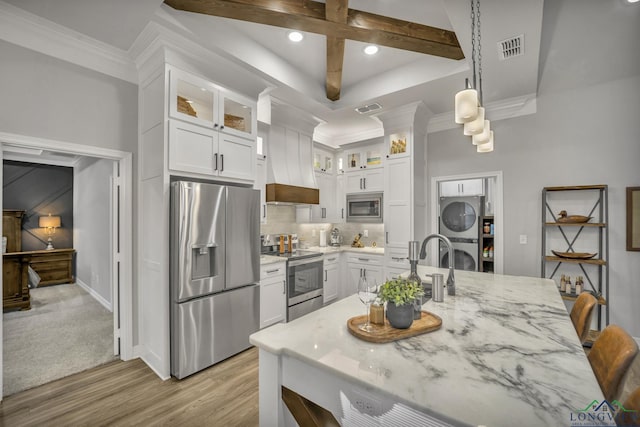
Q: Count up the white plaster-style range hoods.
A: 1